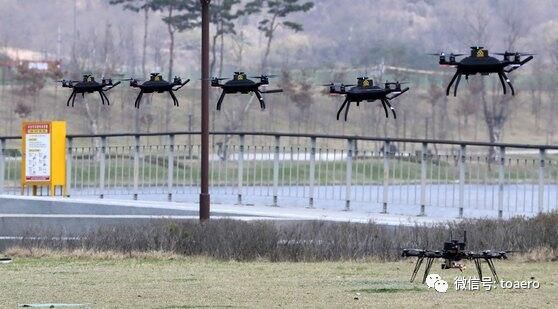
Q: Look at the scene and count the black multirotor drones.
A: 6